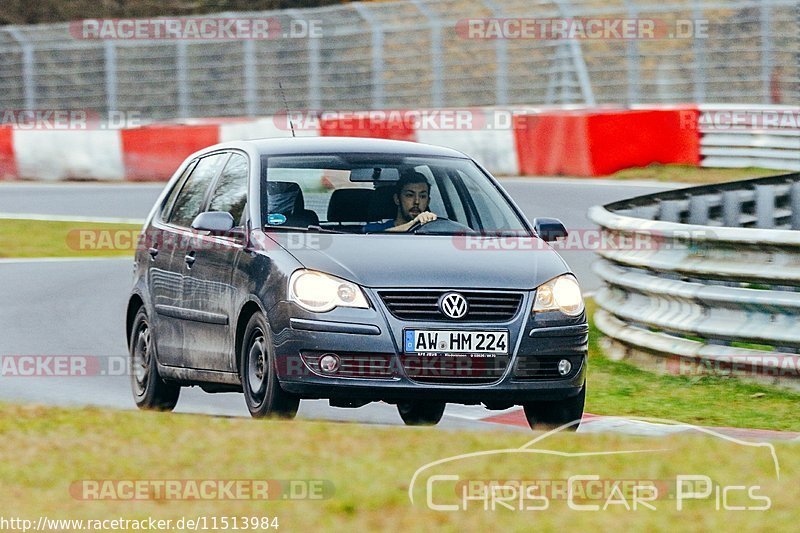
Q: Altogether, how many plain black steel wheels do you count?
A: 2